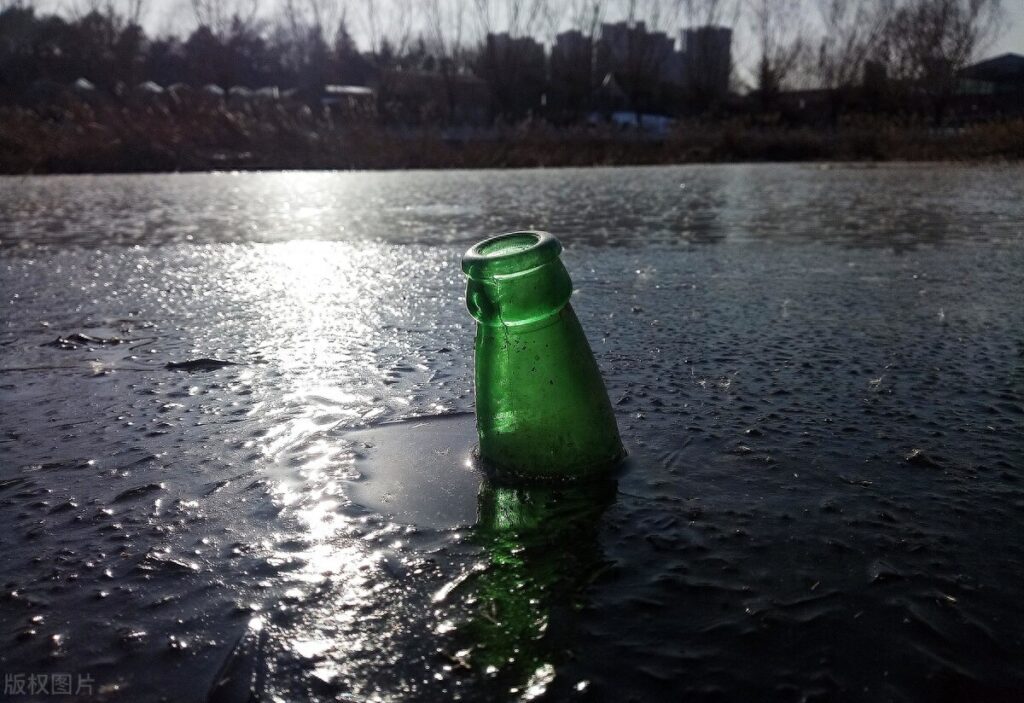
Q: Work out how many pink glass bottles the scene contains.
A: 0